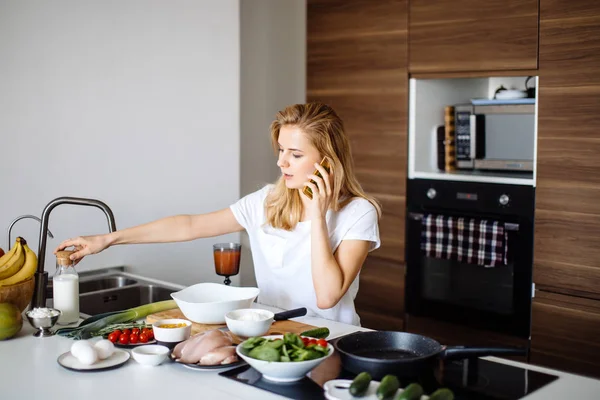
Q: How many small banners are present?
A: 0